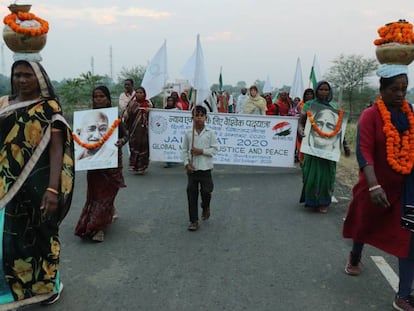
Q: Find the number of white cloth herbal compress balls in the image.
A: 0